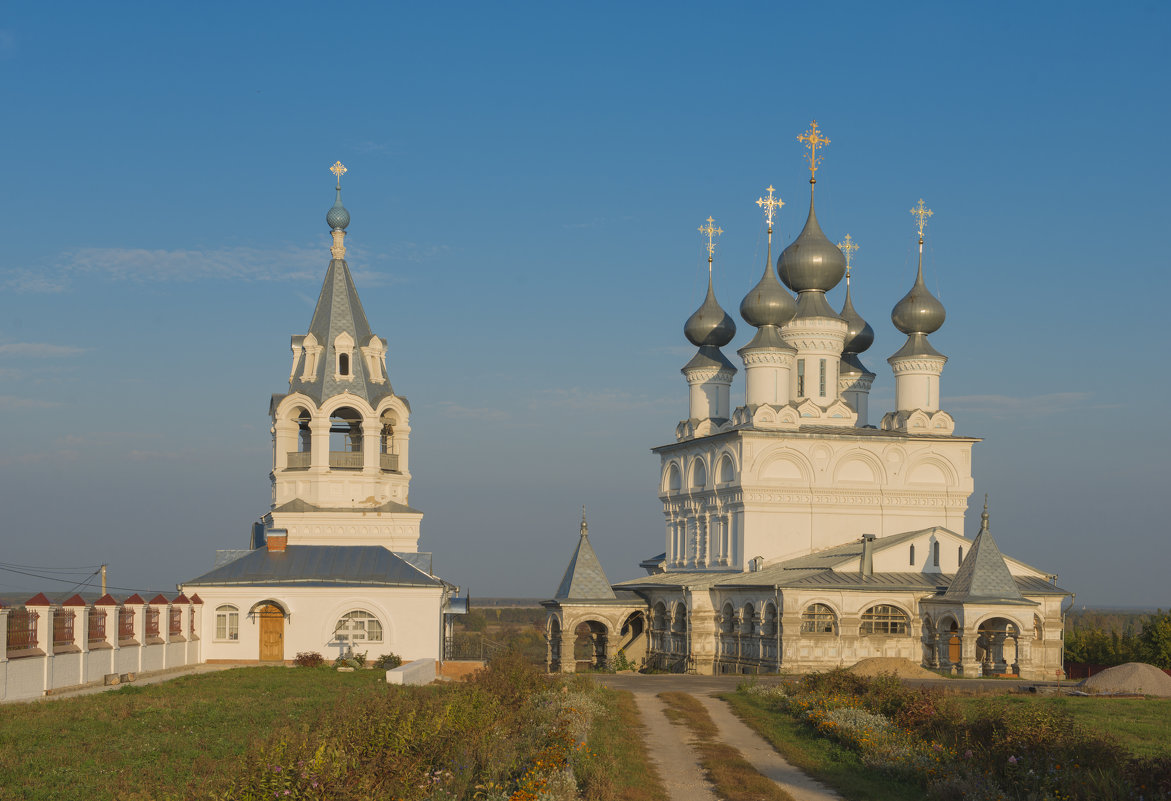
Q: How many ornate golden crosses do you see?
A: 6